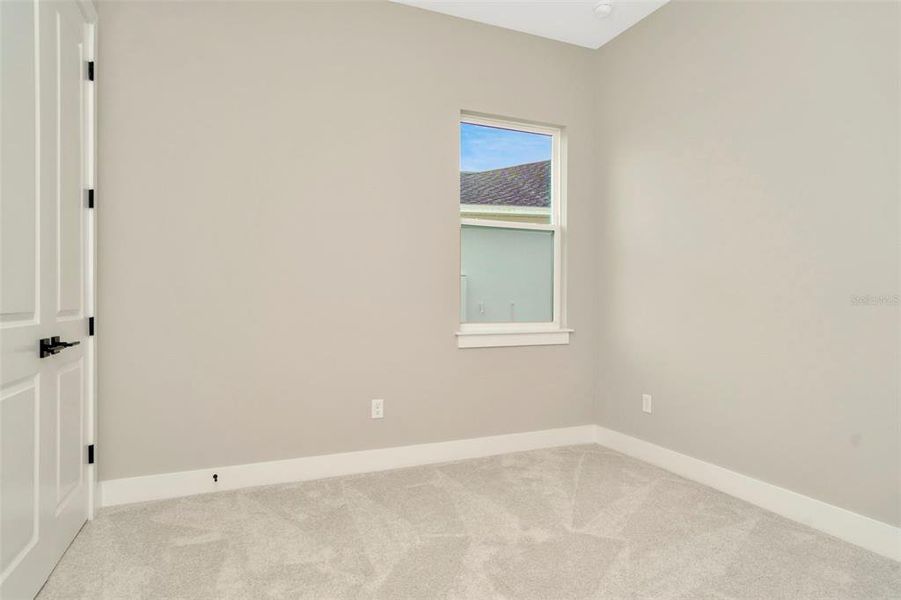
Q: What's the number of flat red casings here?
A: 0